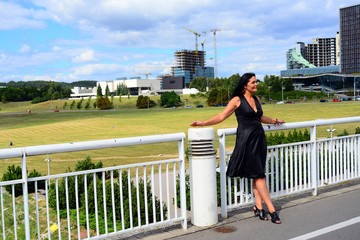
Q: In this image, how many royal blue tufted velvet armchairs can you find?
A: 0